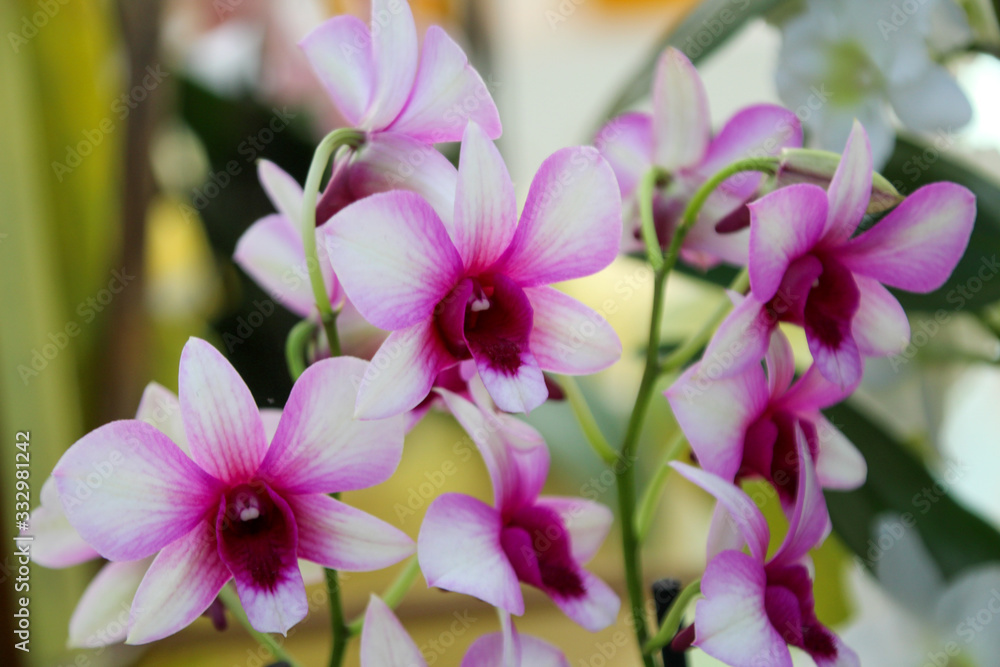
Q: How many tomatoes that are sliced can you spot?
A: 0